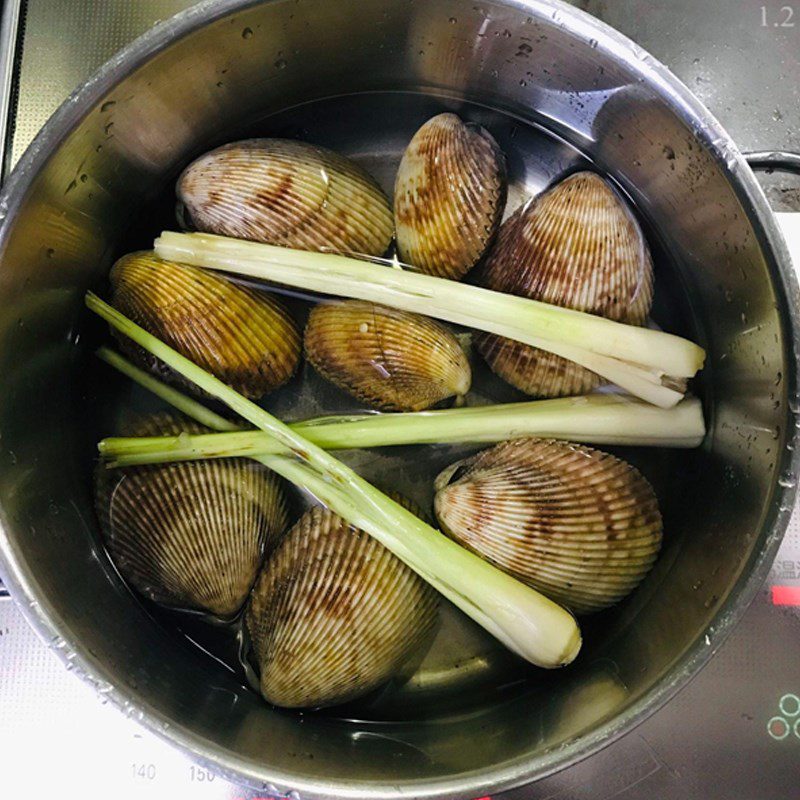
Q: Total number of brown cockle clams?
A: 8